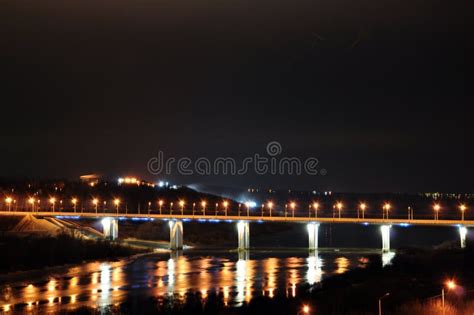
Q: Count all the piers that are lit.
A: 6